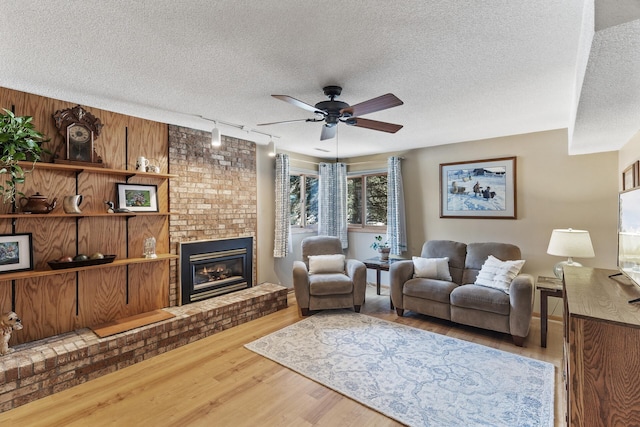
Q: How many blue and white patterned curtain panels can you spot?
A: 3